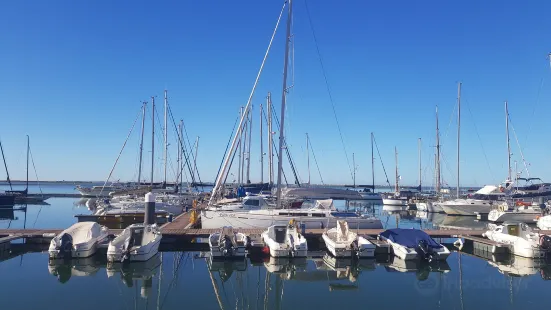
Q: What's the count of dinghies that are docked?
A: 7